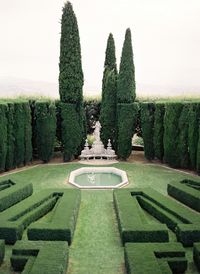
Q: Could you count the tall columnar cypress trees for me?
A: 3